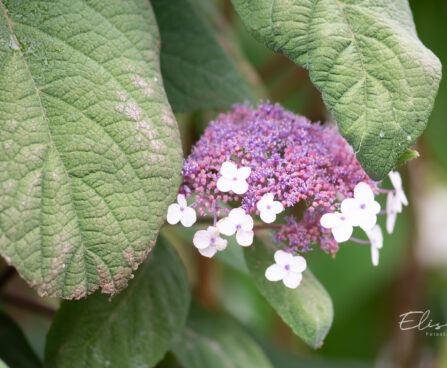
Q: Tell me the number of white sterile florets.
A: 11